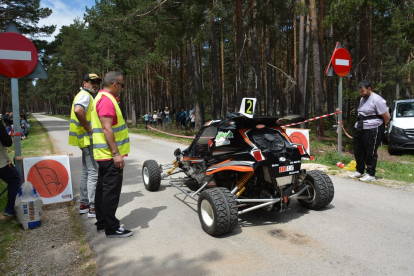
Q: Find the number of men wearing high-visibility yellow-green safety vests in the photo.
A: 2